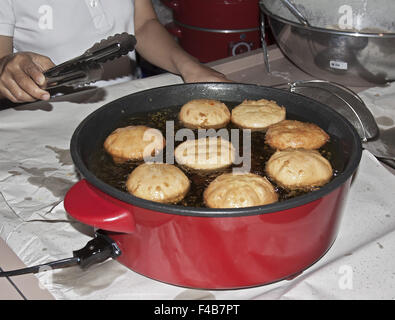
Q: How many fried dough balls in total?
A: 8